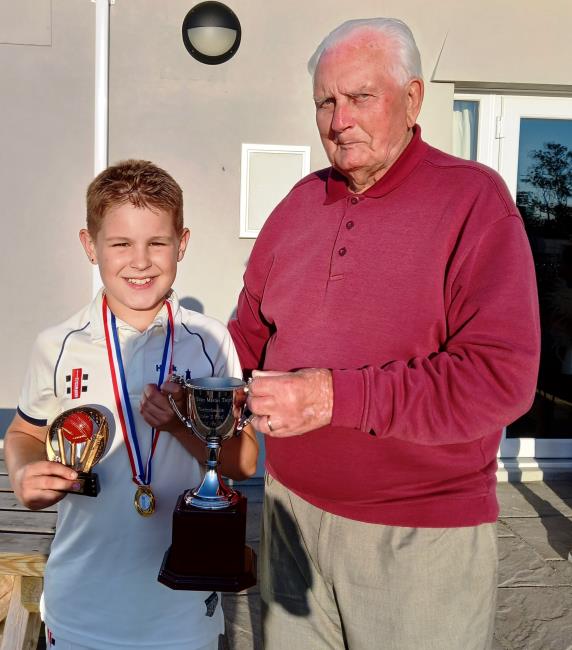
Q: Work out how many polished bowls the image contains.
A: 1